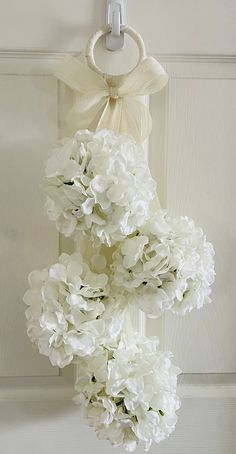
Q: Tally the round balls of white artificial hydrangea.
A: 4